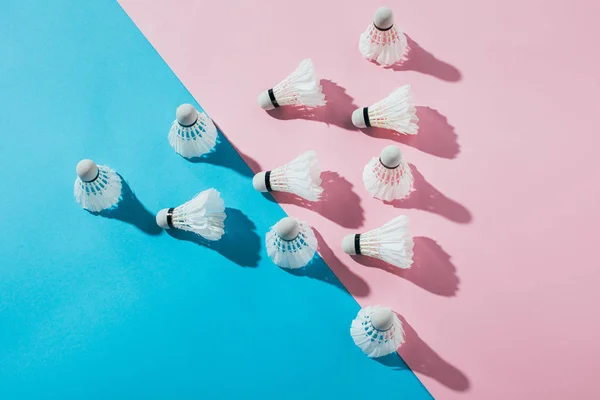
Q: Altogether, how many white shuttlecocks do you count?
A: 11